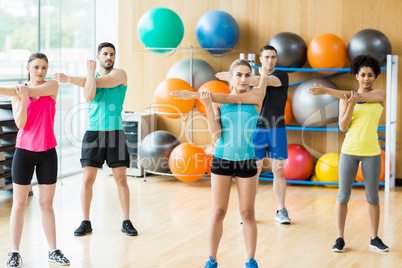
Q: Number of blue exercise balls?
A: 1